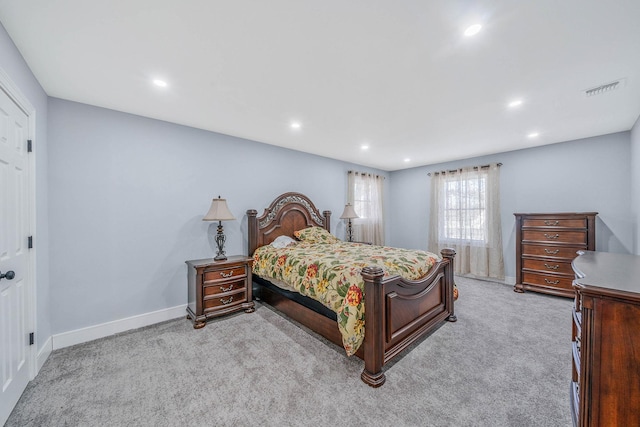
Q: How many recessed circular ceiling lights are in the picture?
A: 7